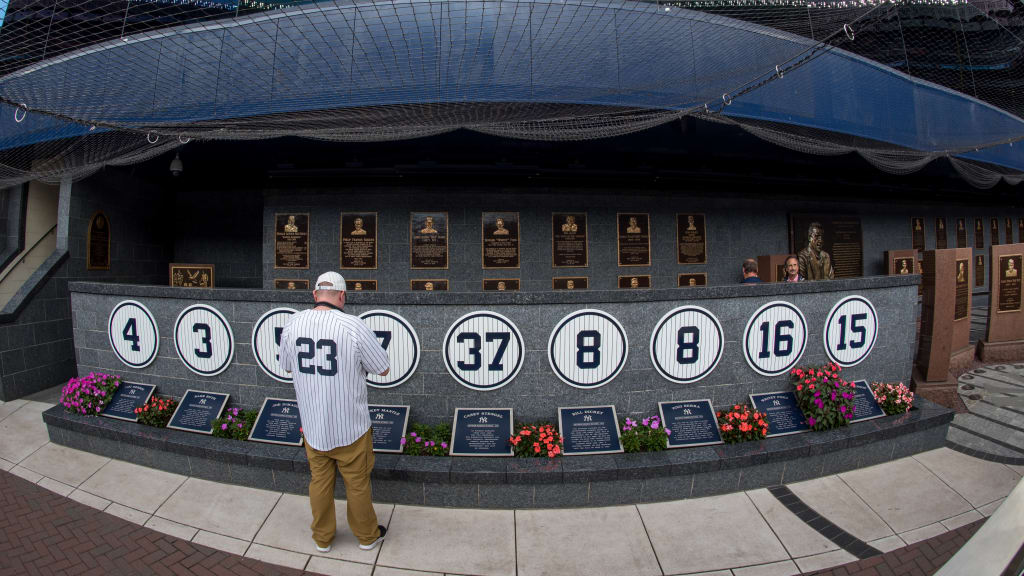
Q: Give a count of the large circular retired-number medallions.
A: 9